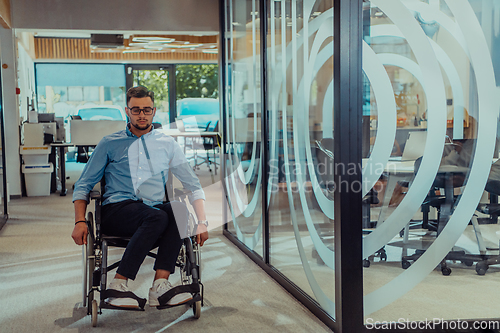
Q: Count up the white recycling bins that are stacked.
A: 2